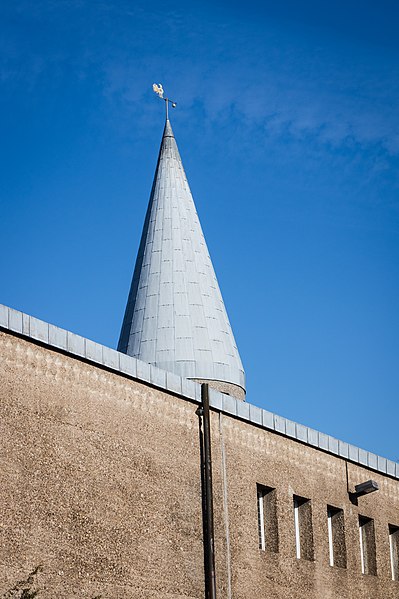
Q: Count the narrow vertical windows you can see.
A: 5